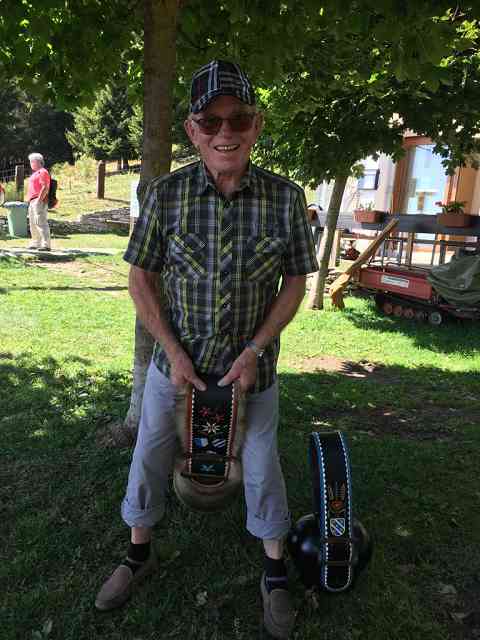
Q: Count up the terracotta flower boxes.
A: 2